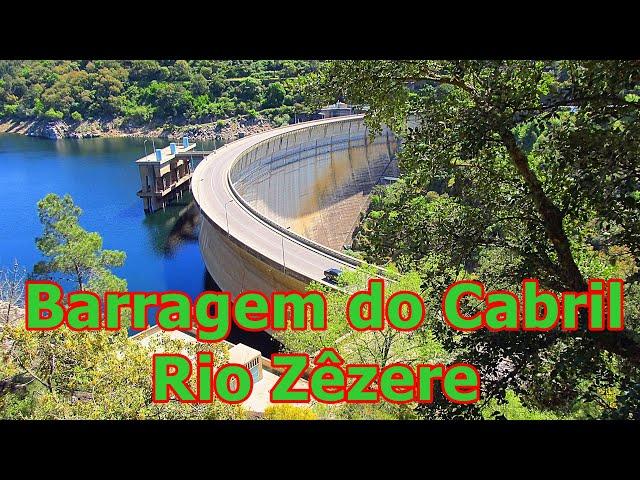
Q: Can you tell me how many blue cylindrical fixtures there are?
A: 3